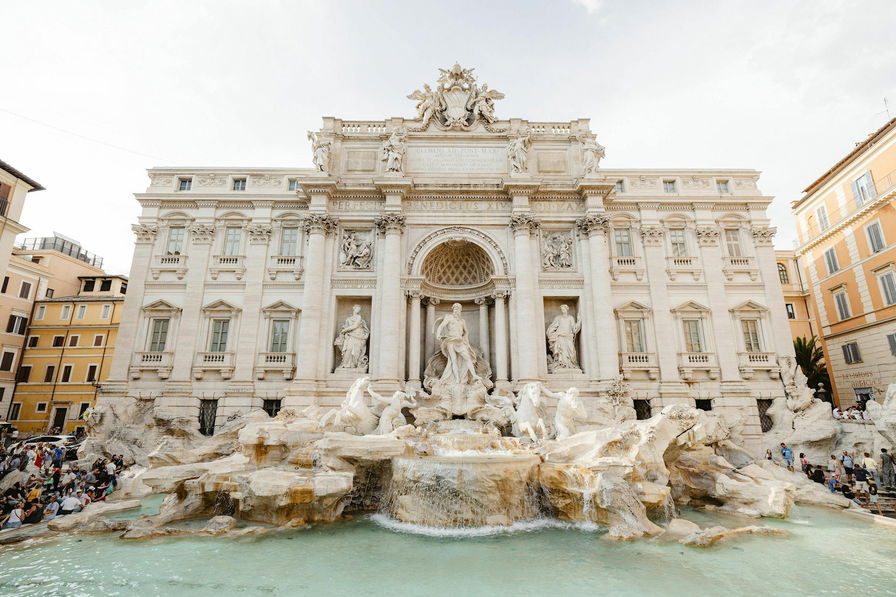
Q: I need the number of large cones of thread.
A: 0